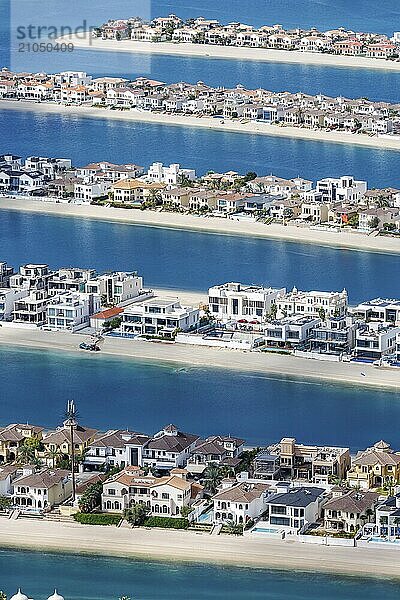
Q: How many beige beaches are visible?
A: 5